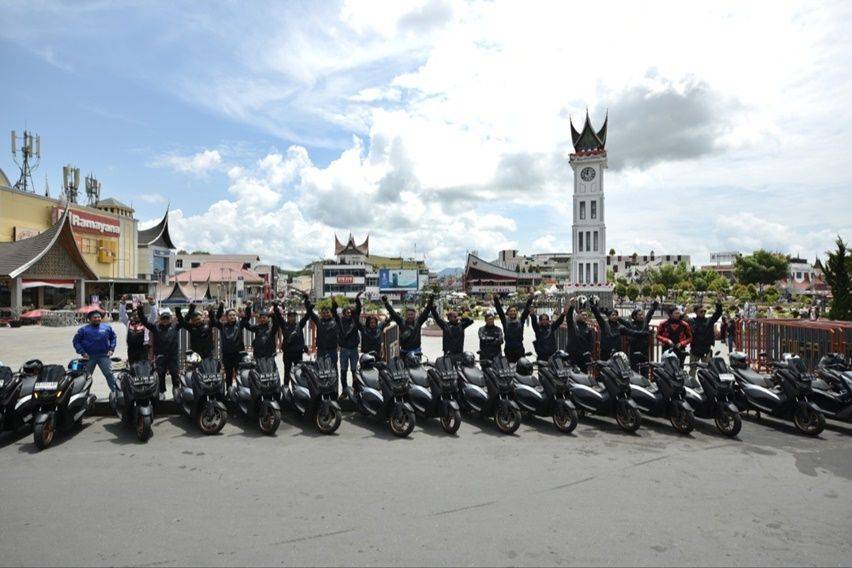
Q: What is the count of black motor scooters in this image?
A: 15